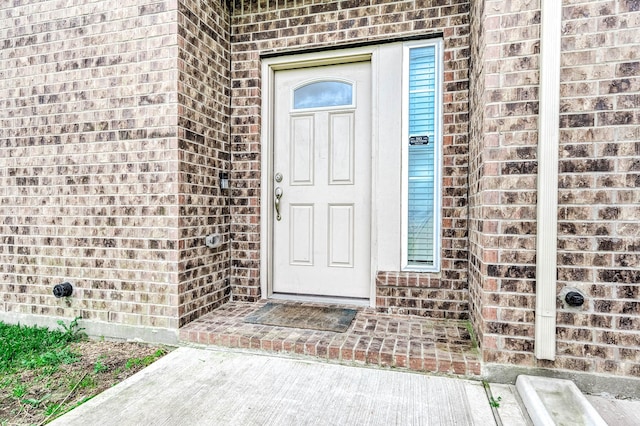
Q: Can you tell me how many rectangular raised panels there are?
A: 4